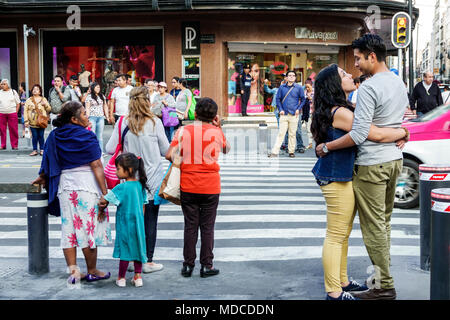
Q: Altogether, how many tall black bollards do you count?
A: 3